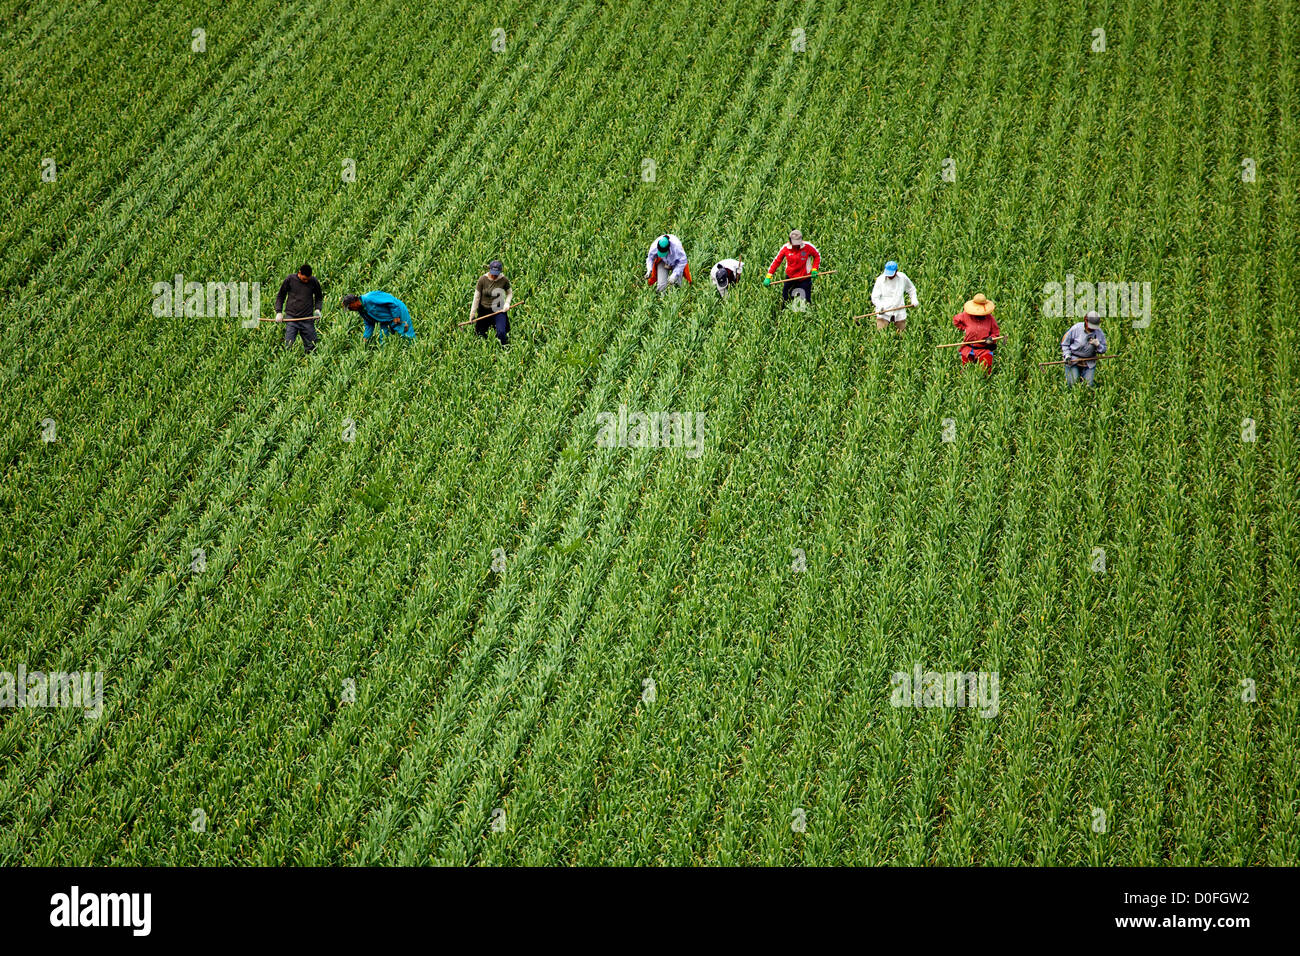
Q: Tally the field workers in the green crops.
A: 9